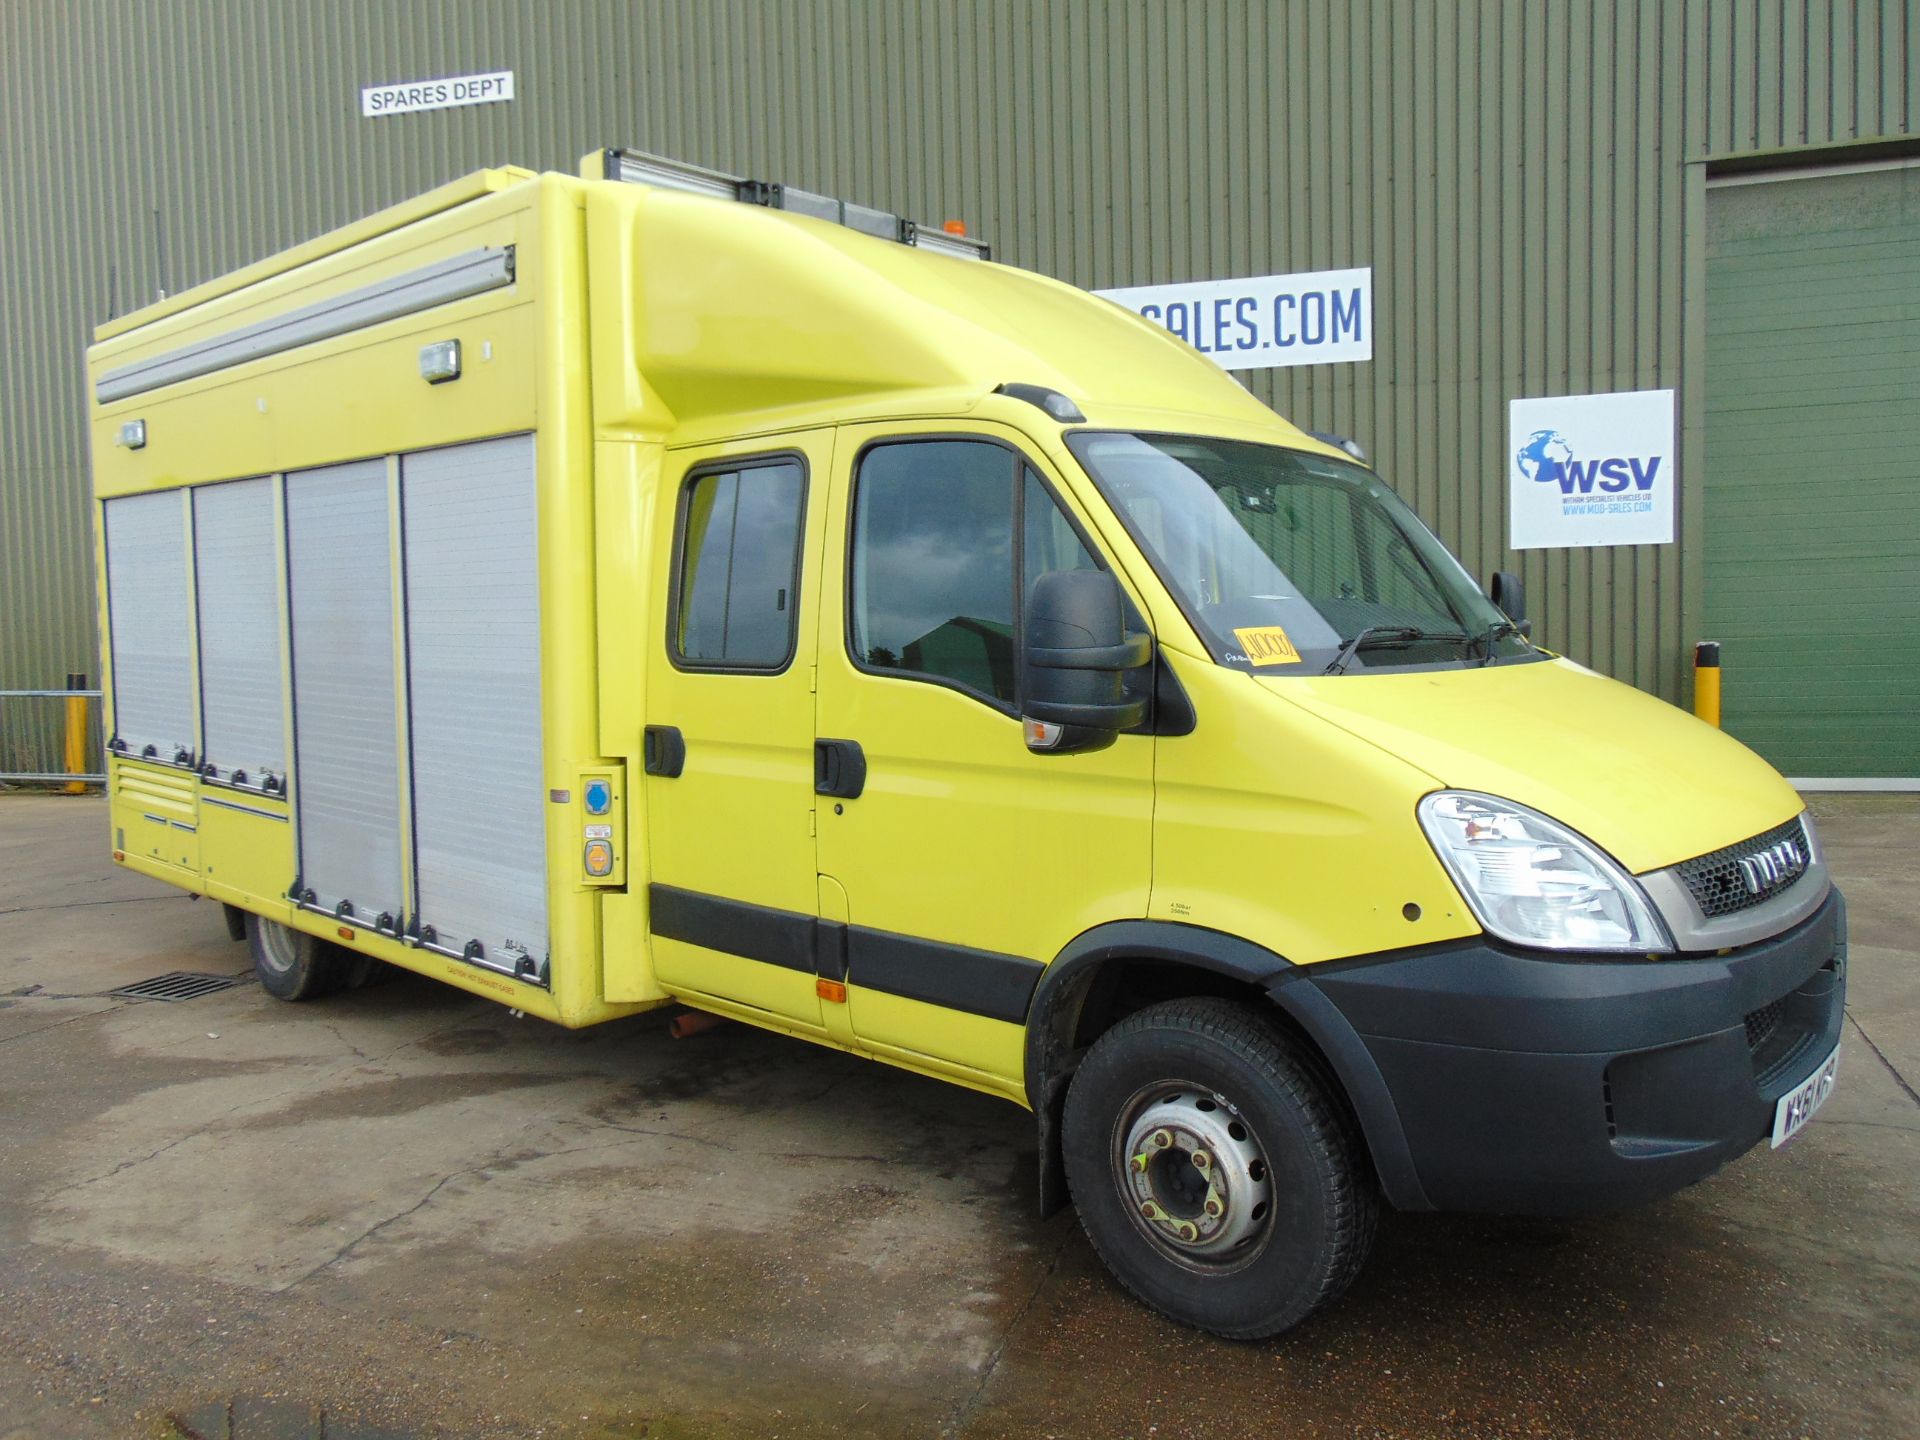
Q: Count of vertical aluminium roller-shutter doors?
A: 4